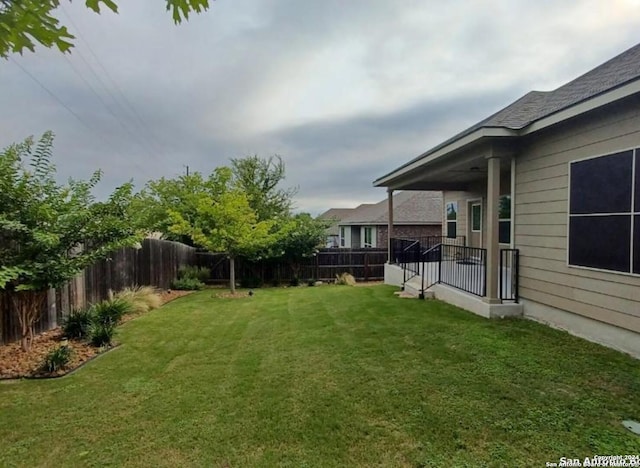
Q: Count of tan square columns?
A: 2